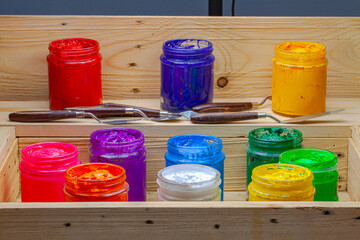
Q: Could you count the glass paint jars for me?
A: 11